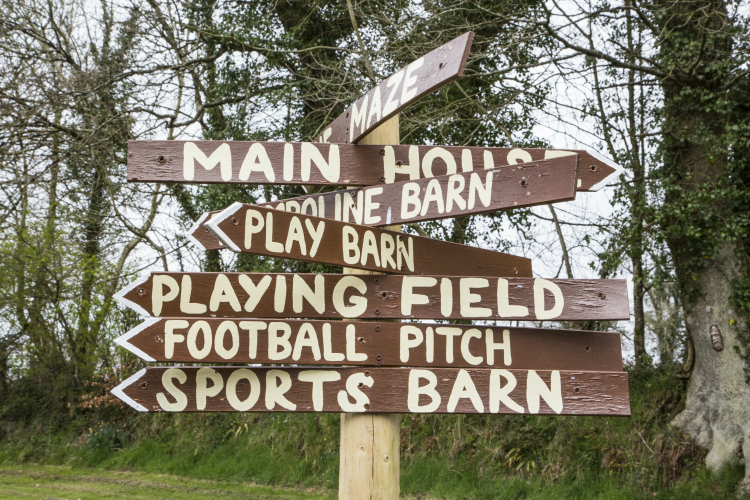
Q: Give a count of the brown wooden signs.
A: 7